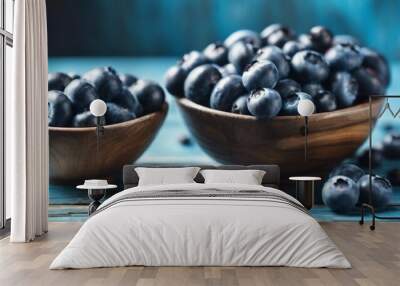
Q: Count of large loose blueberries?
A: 3